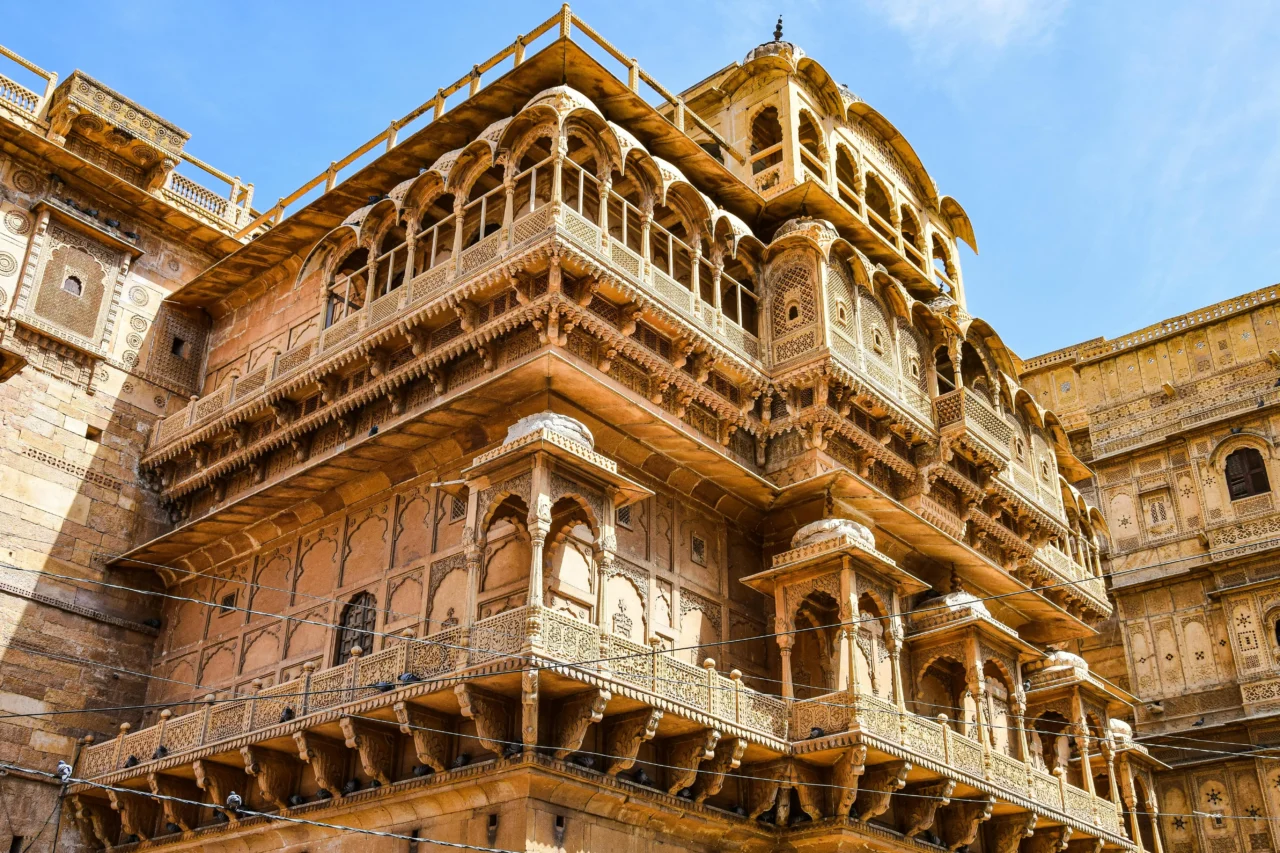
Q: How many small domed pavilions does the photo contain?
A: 5